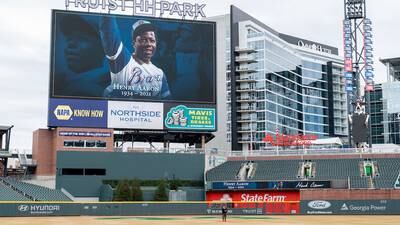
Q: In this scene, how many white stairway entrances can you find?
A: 3